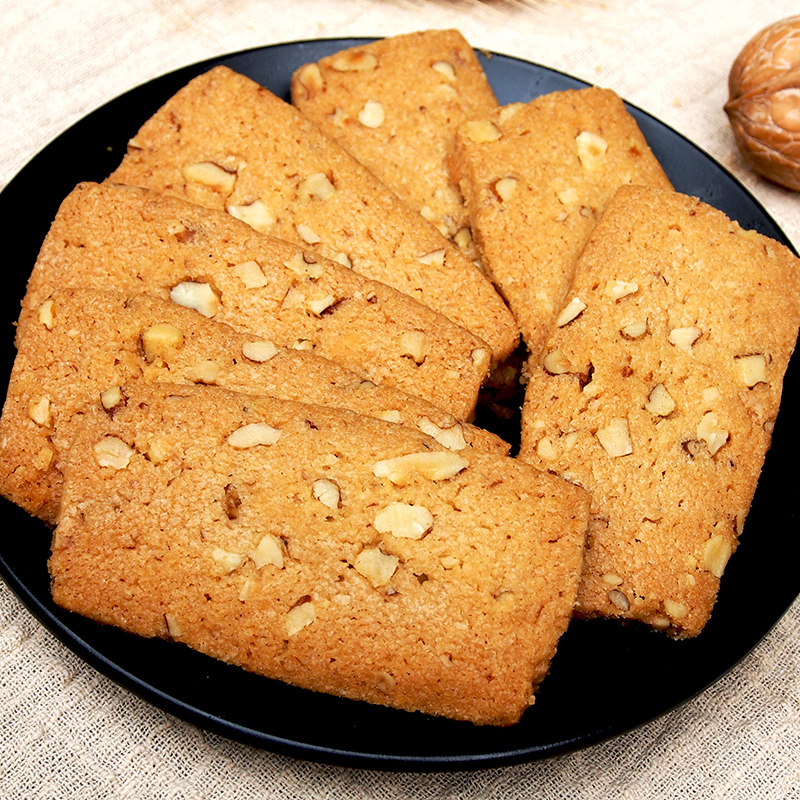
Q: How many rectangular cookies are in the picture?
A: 7